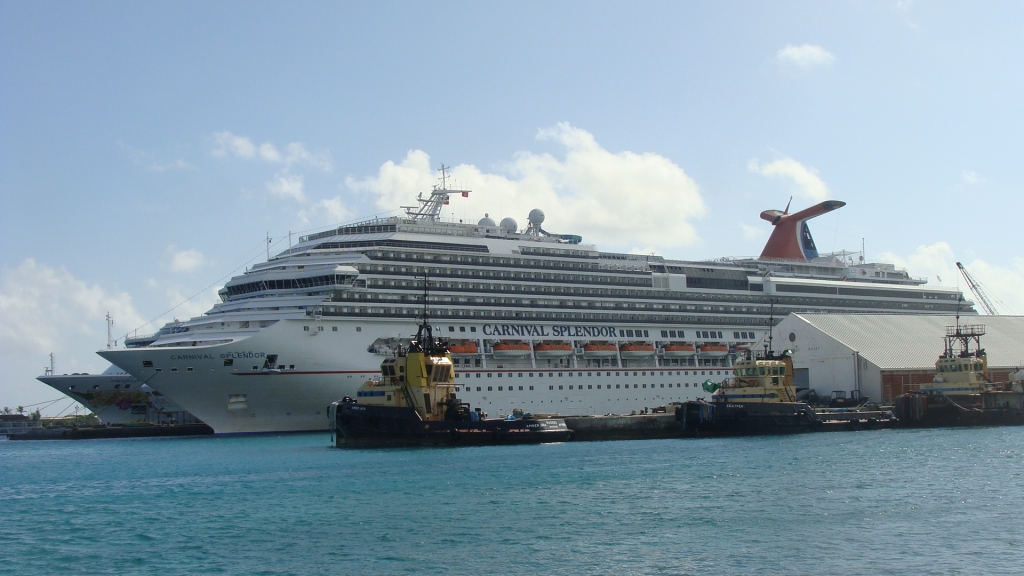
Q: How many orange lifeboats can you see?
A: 7